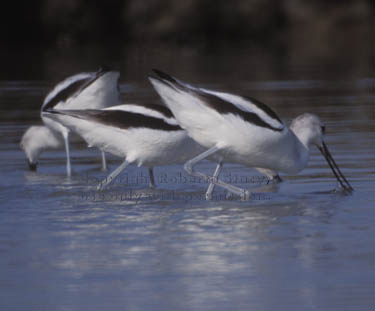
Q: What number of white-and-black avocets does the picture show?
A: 3